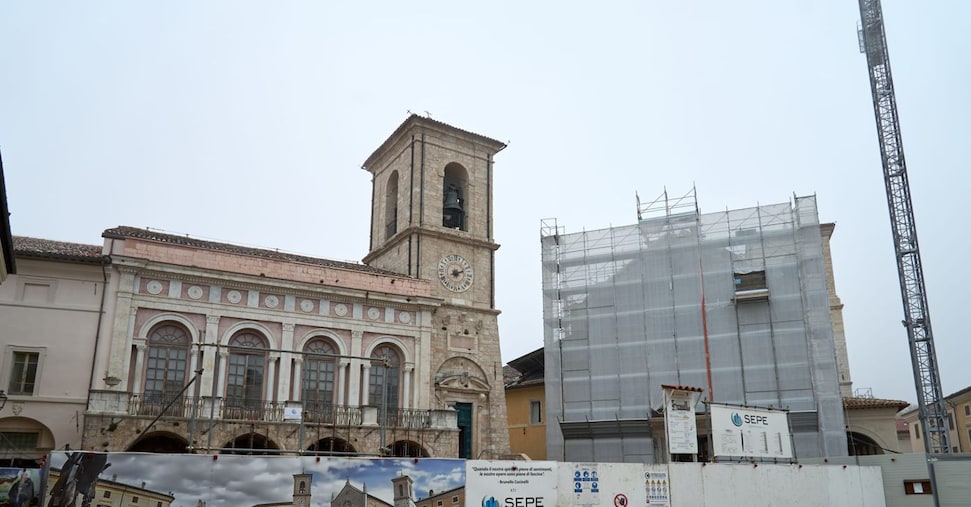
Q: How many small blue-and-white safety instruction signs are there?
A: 5